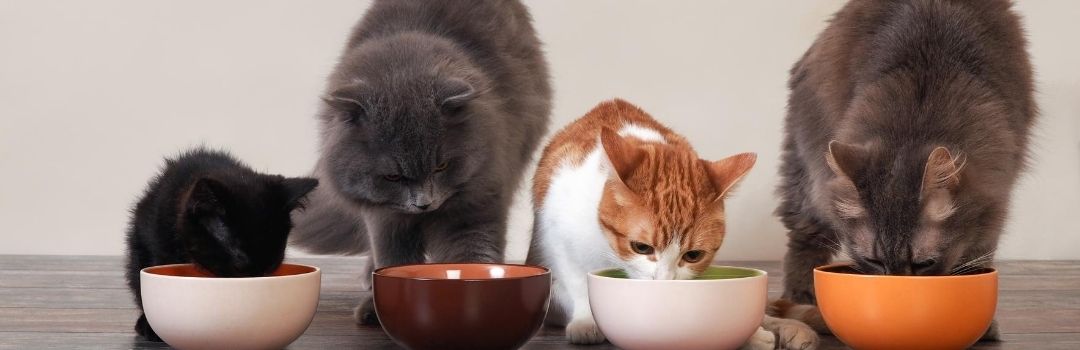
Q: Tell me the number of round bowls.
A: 4